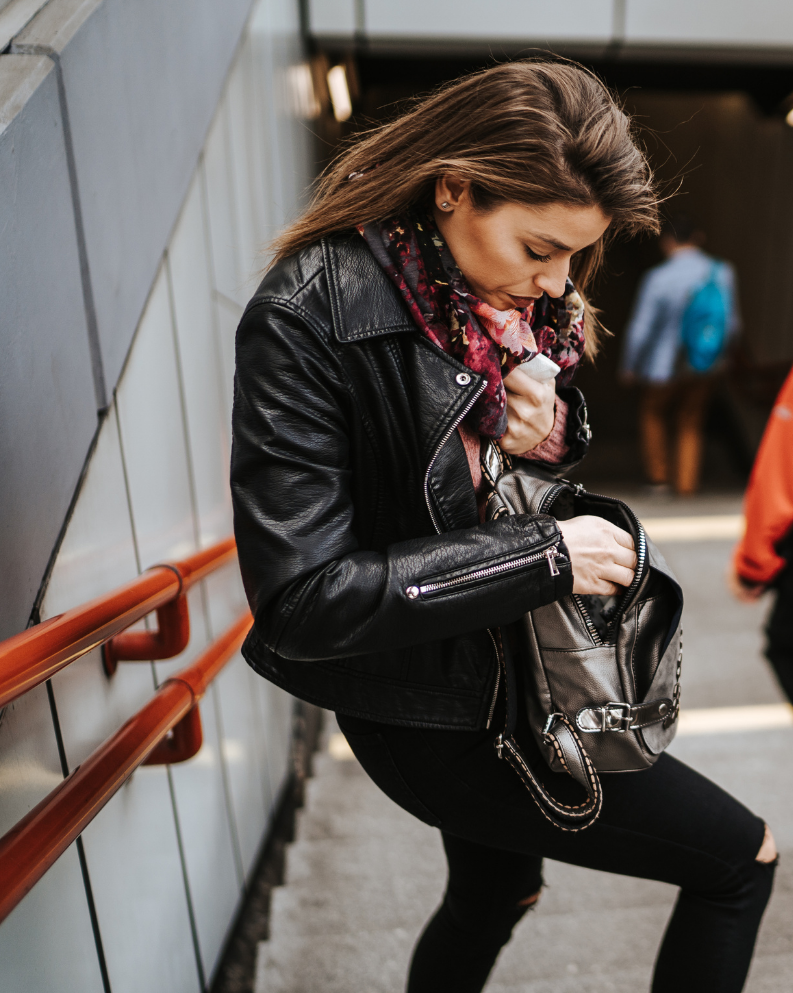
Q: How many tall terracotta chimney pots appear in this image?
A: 0